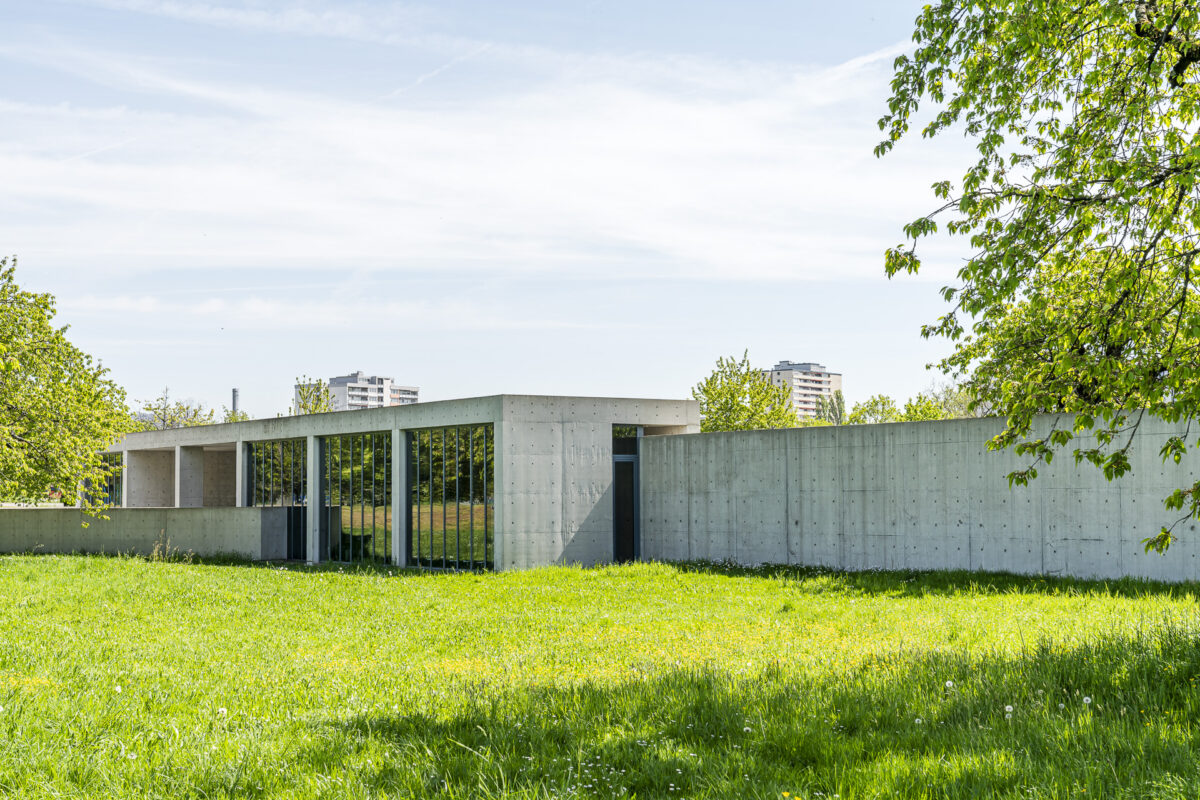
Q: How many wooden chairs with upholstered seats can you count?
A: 0